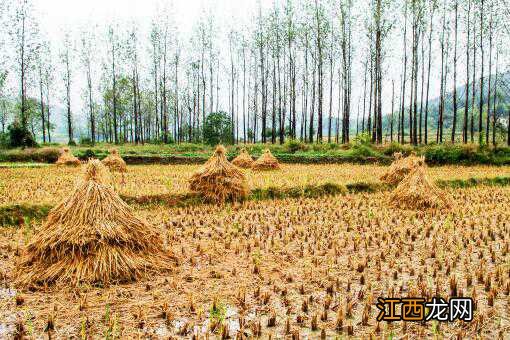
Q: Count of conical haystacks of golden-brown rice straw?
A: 8